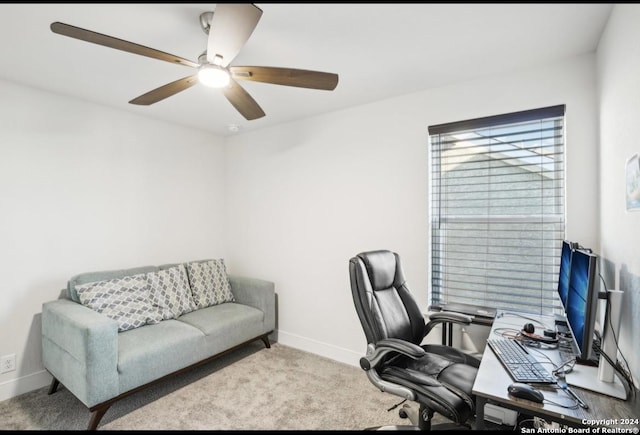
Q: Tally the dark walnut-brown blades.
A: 4